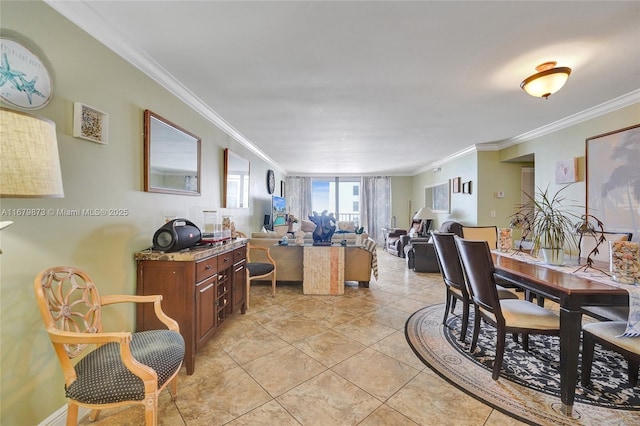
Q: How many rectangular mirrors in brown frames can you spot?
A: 2